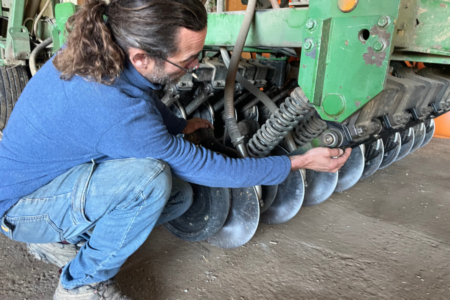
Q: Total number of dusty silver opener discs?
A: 9